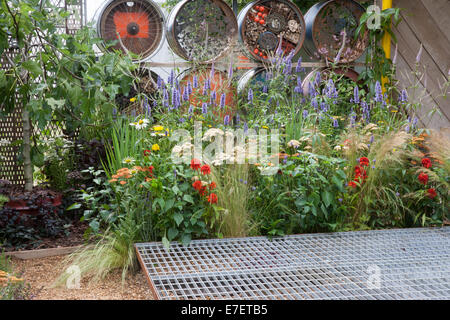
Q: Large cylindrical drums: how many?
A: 8